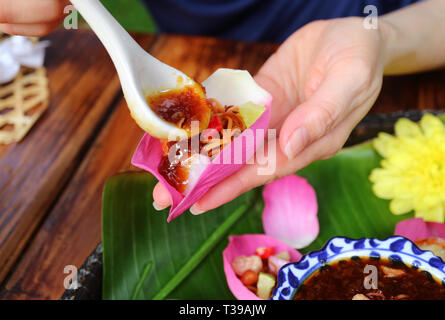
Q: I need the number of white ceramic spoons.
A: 1